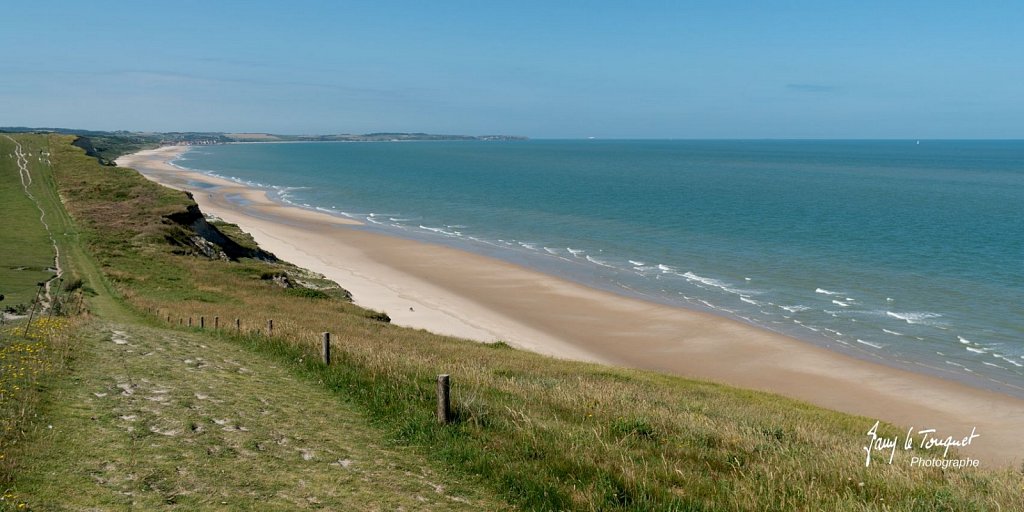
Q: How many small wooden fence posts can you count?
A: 11